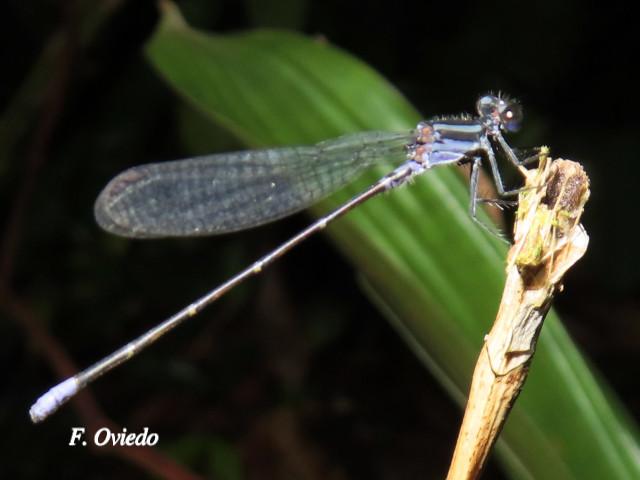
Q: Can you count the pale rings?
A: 4